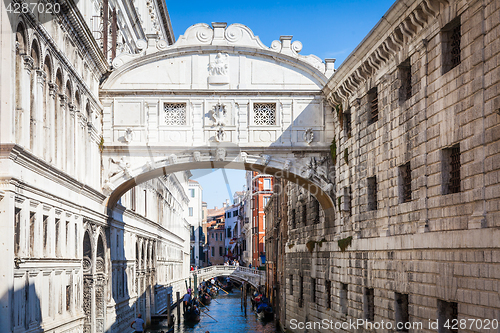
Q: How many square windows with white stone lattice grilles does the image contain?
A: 2